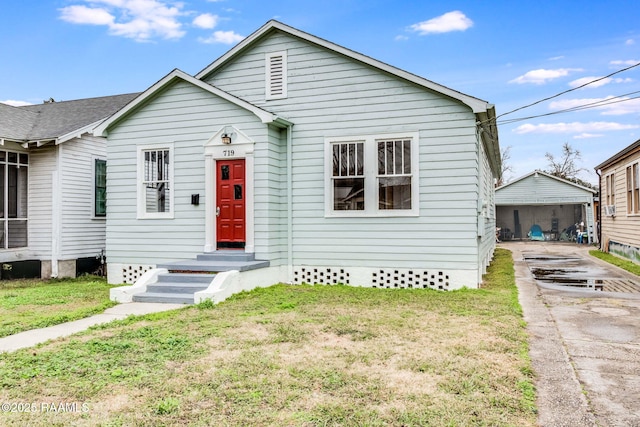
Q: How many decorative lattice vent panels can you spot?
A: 3